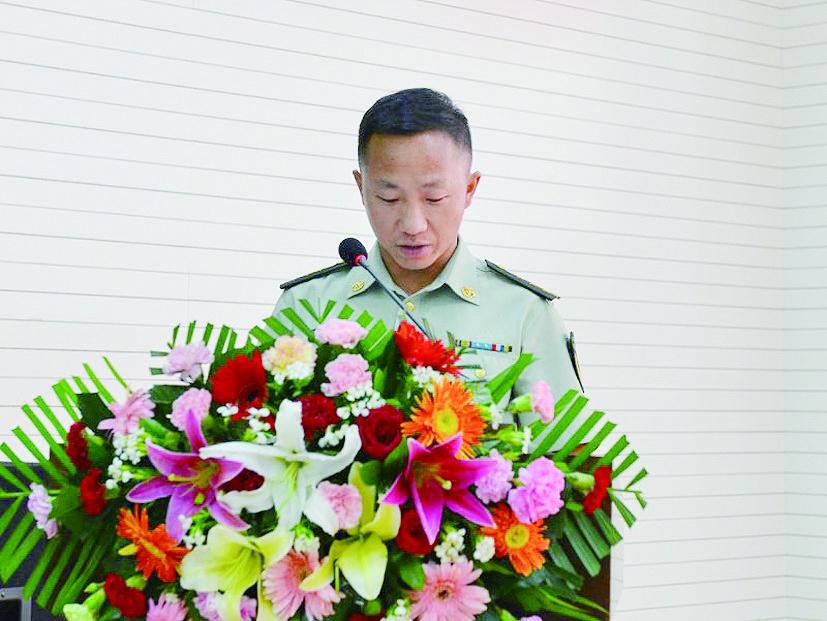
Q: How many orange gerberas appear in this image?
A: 3